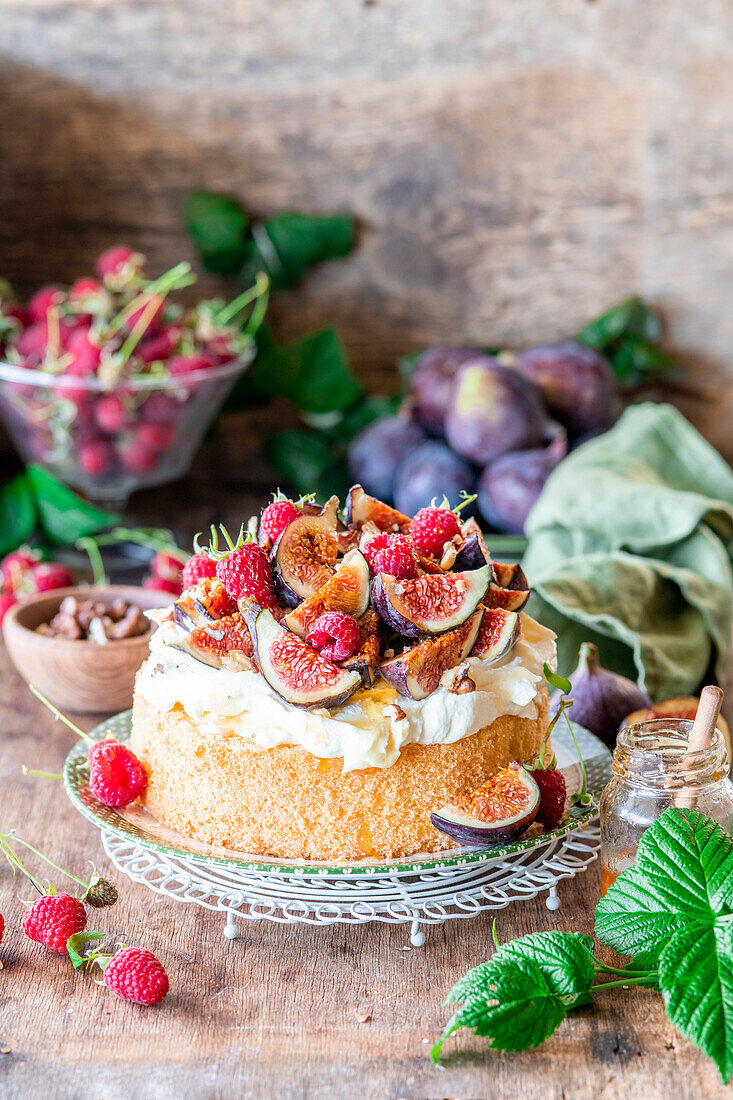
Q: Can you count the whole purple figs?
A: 7